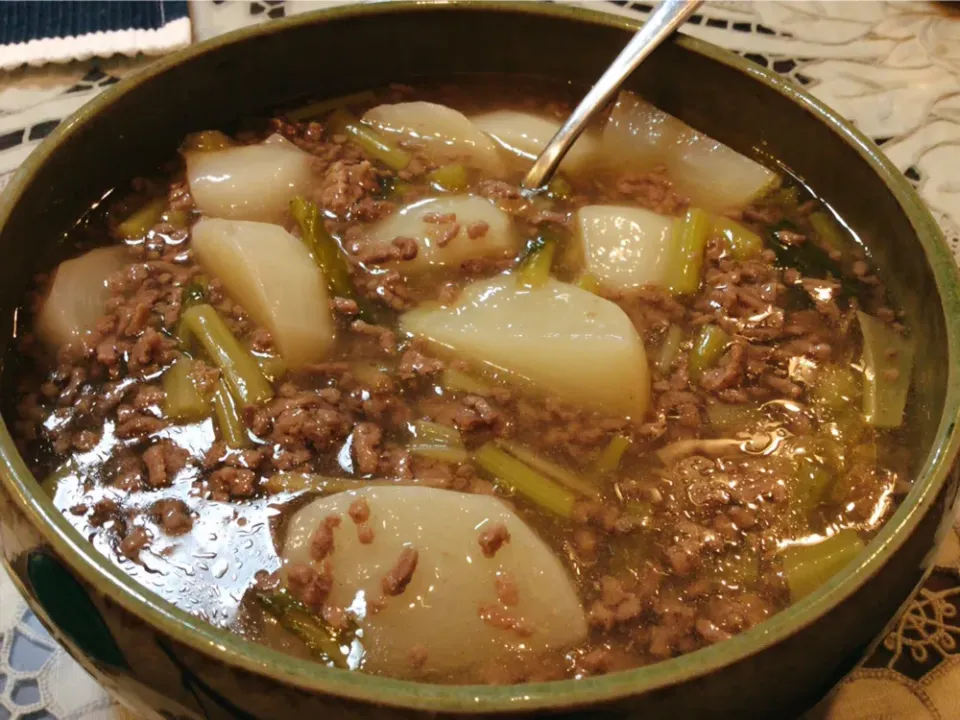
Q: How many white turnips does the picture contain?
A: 10